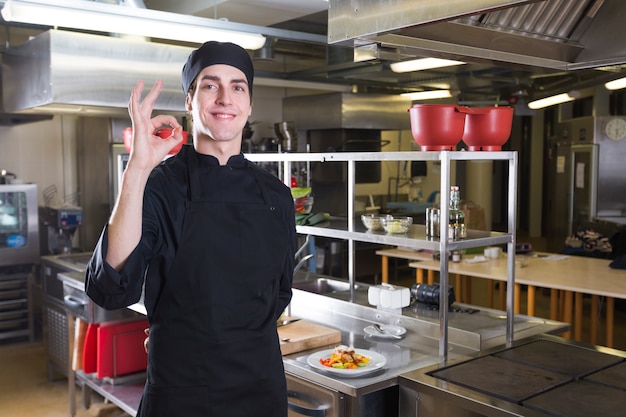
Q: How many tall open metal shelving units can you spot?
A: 1